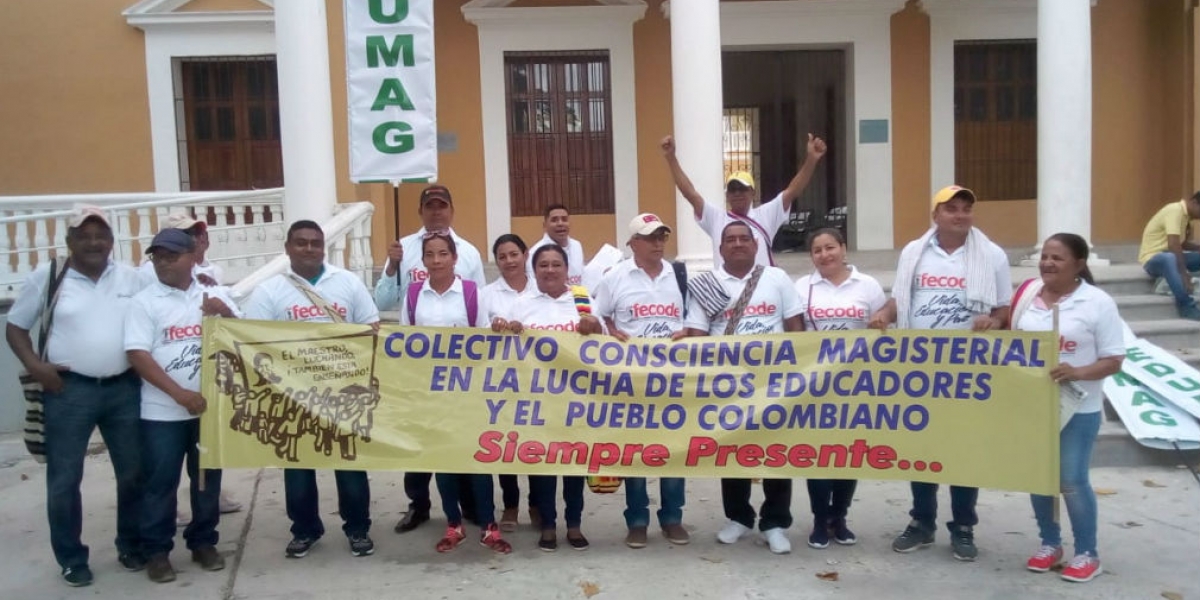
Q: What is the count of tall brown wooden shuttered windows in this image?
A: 3